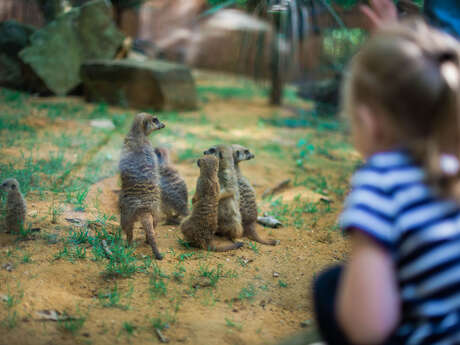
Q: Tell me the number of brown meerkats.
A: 6